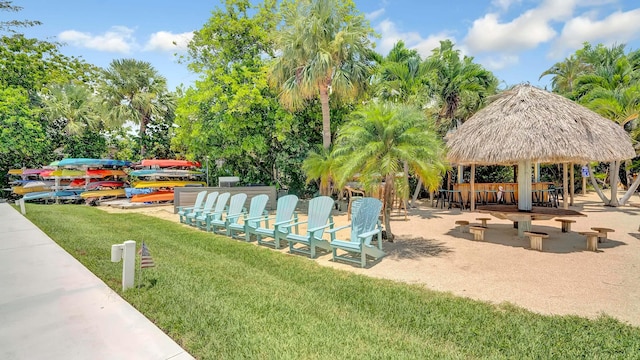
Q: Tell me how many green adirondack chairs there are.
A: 8